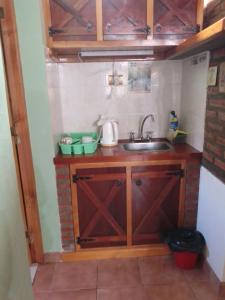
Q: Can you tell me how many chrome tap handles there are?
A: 2